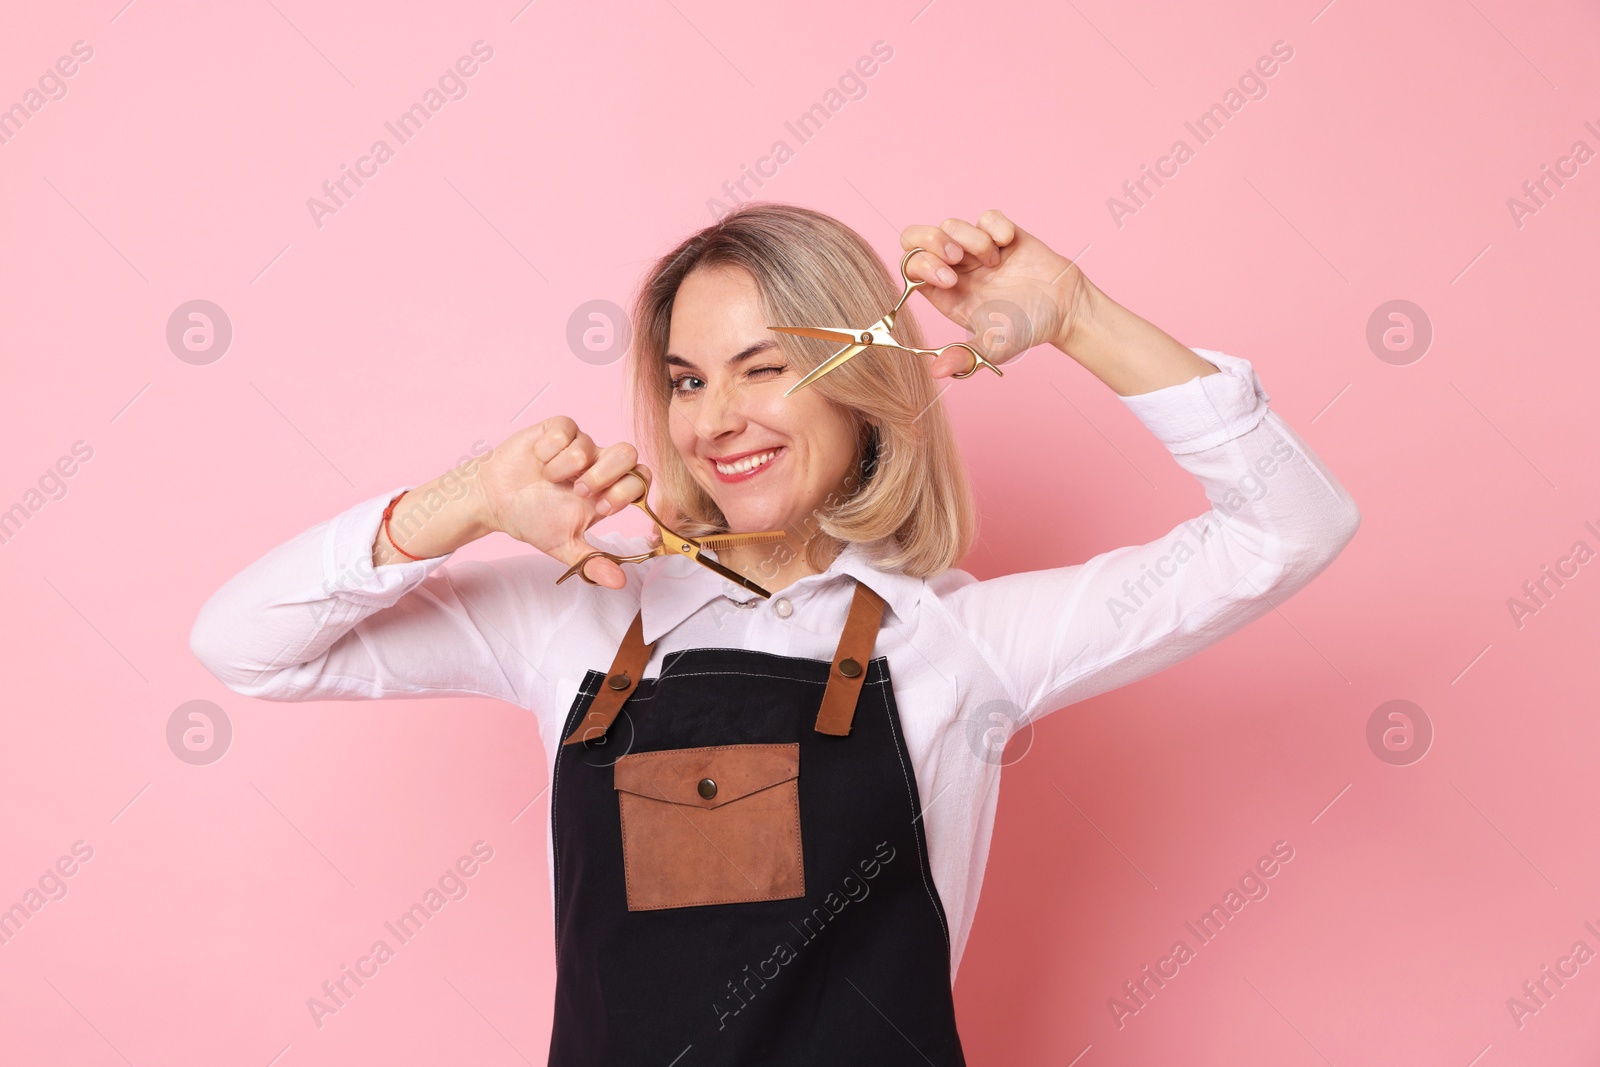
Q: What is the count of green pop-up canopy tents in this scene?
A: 0